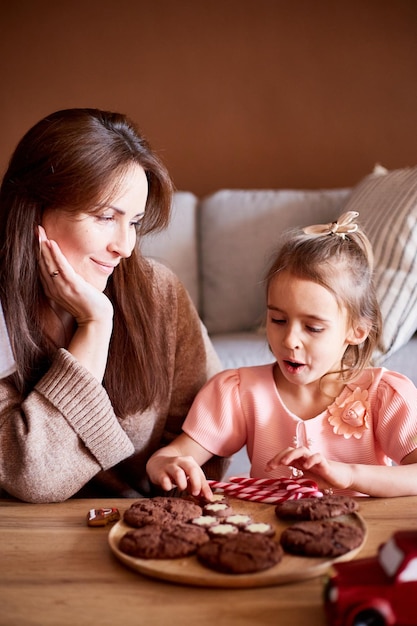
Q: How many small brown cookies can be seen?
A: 6